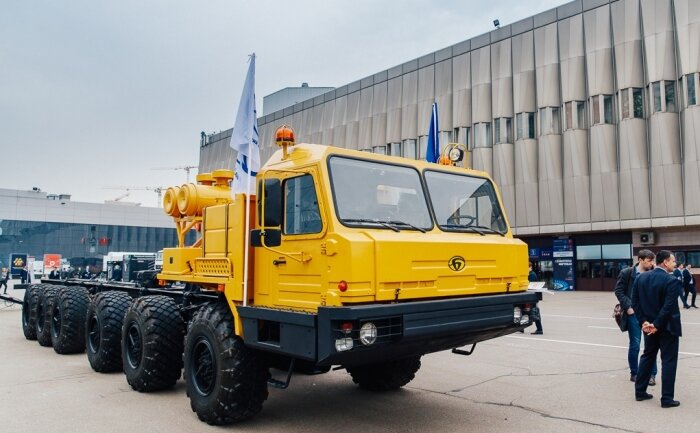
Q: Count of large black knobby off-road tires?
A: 7